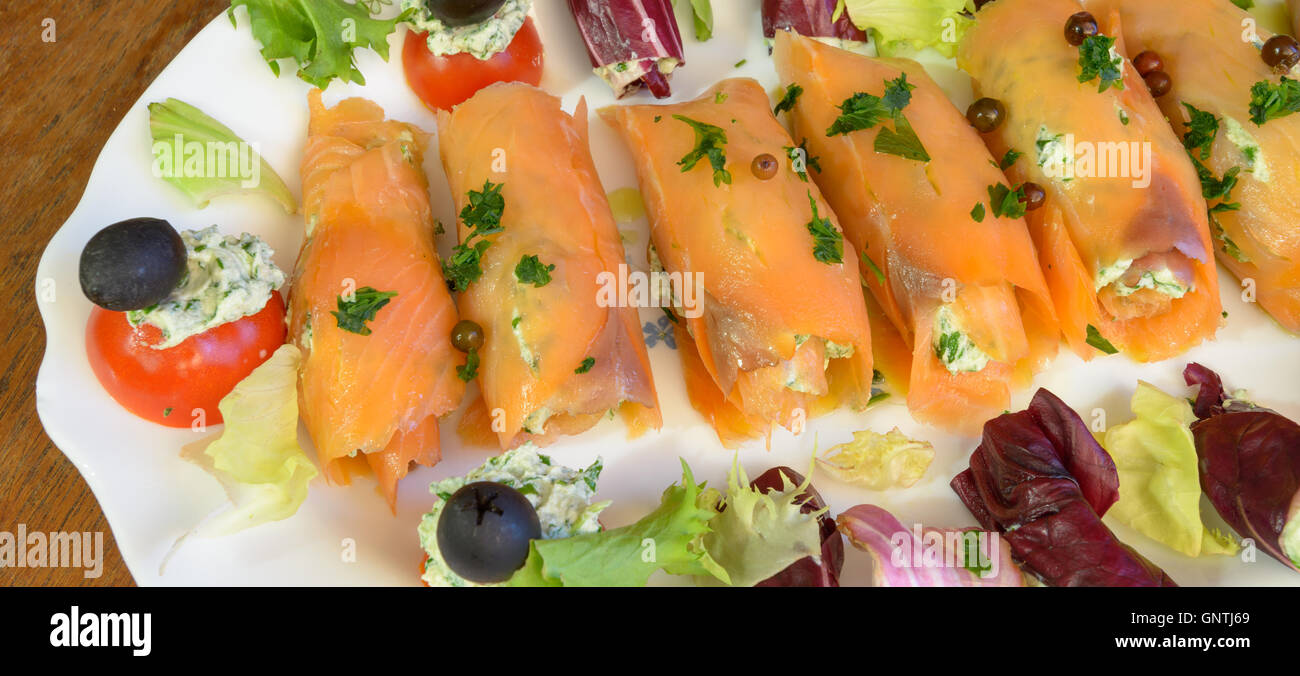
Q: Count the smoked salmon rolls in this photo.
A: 6